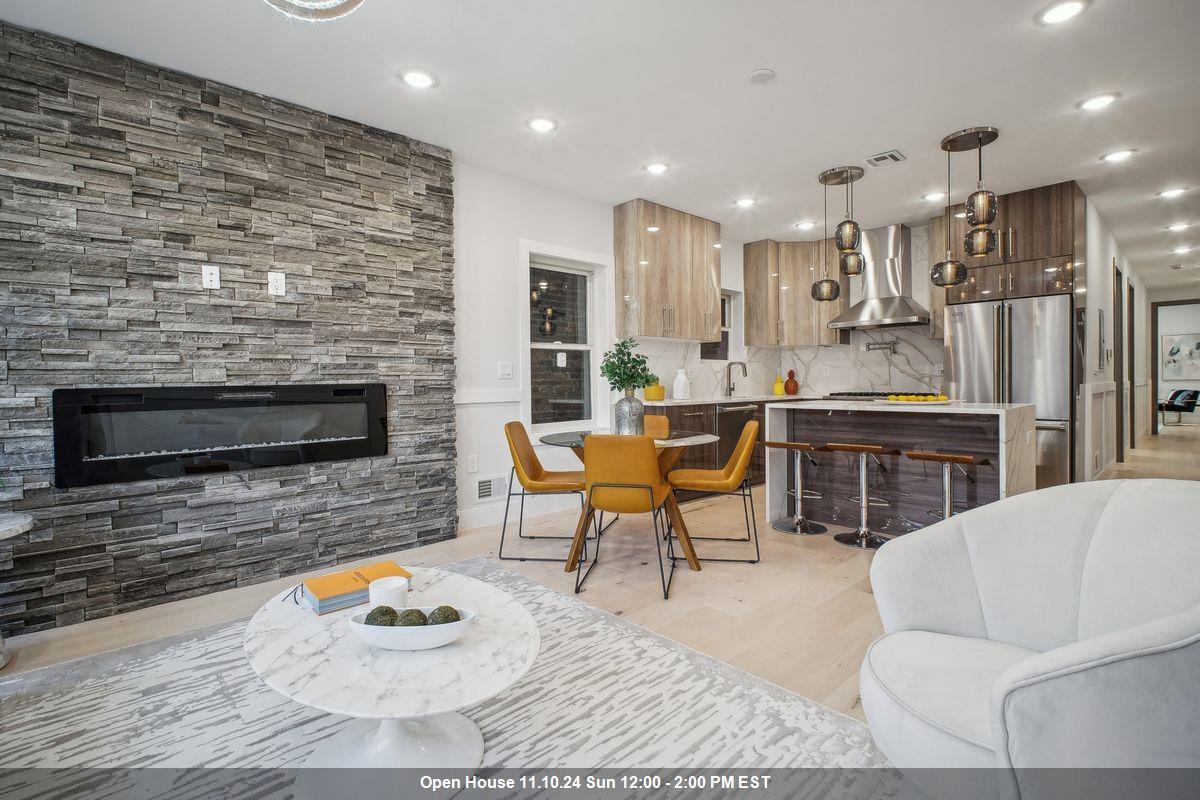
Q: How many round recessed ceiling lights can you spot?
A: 12